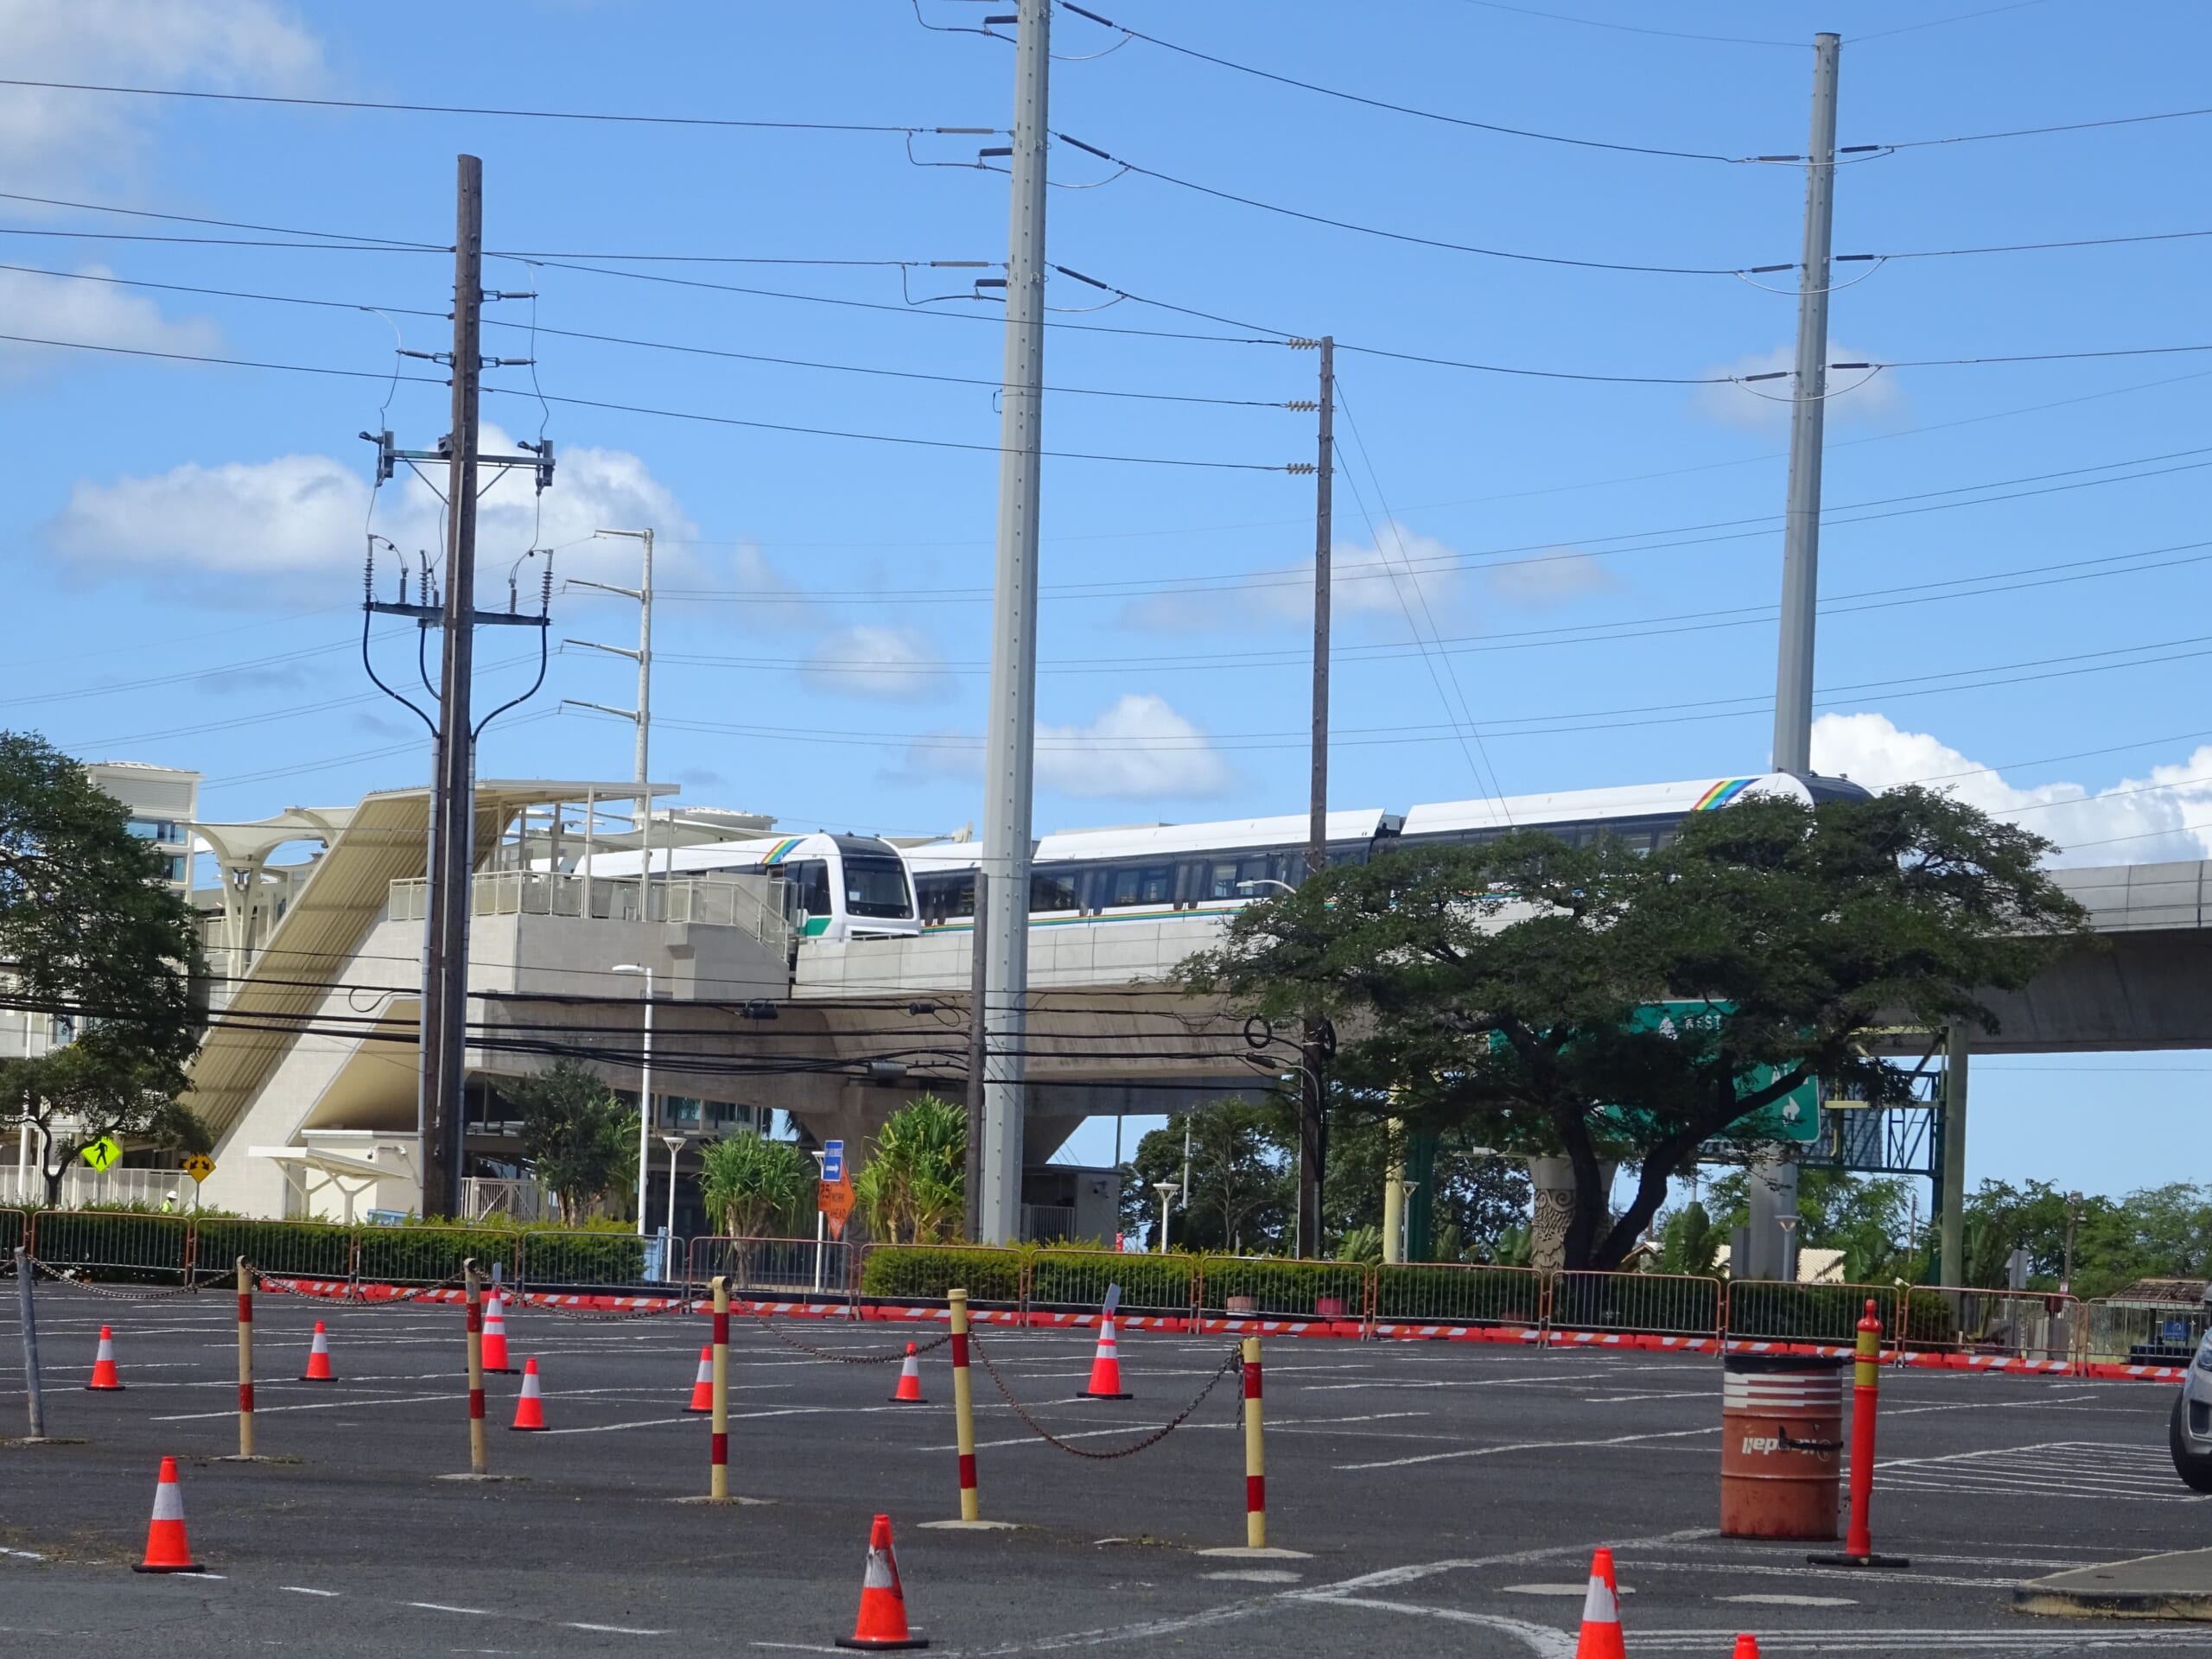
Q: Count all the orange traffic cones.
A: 11